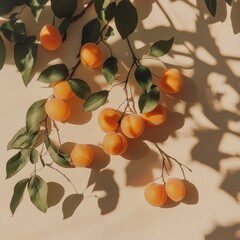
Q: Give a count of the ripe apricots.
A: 12